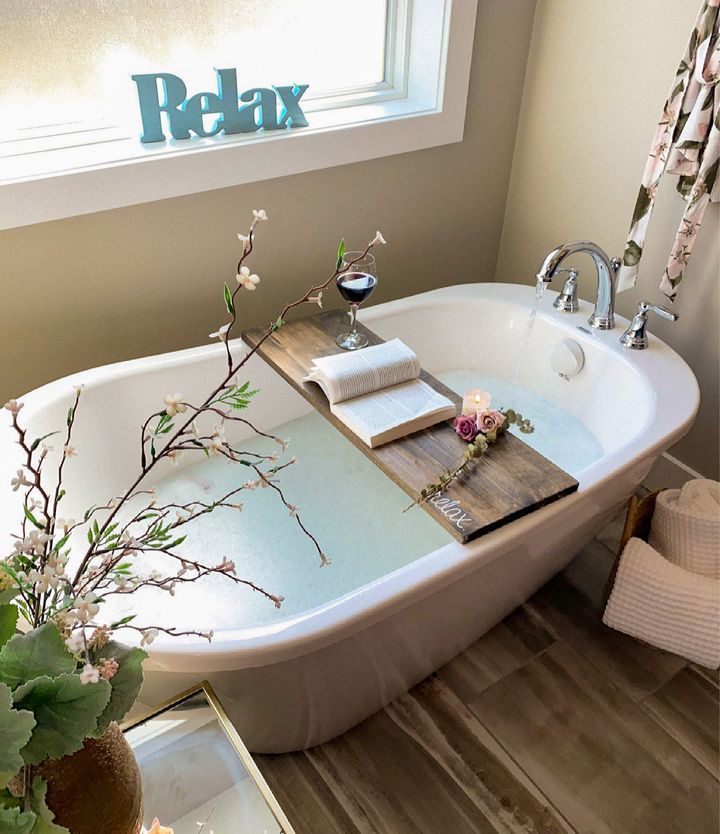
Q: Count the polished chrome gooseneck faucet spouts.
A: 1